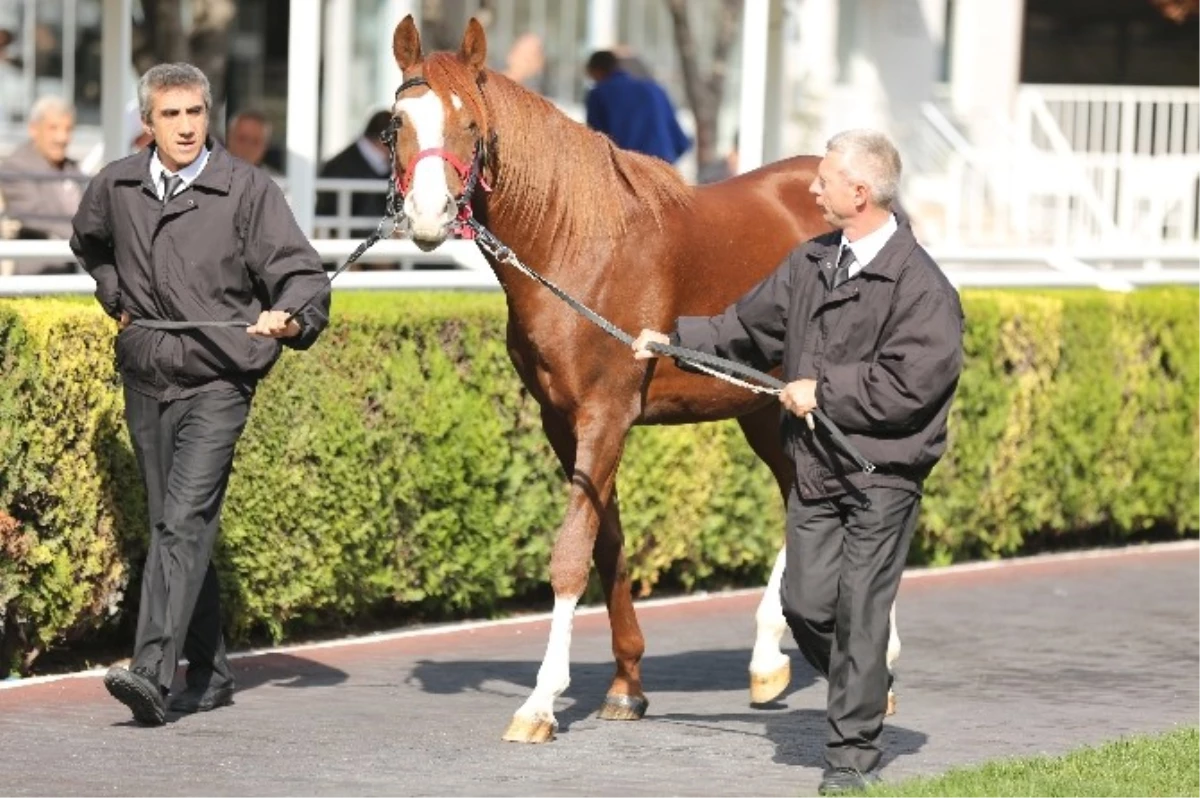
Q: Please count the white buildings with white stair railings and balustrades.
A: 1